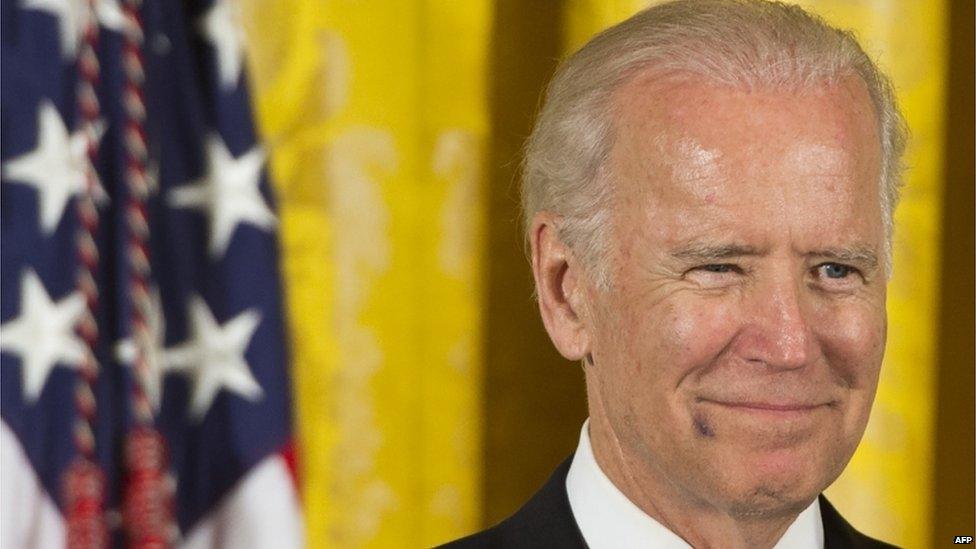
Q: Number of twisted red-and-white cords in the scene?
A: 2